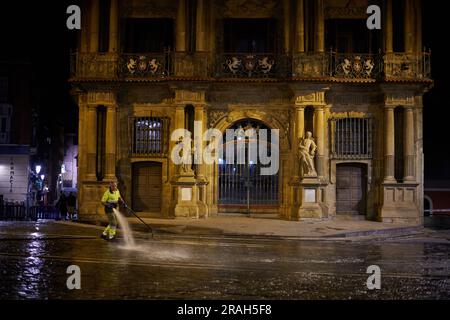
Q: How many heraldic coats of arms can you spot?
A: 3